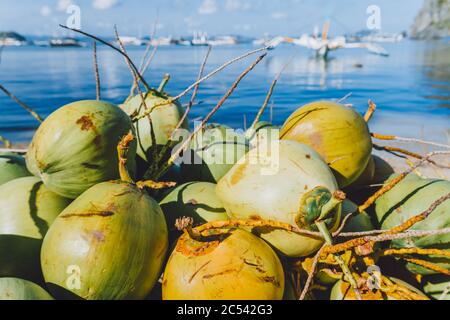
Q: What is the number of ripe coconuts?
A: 2